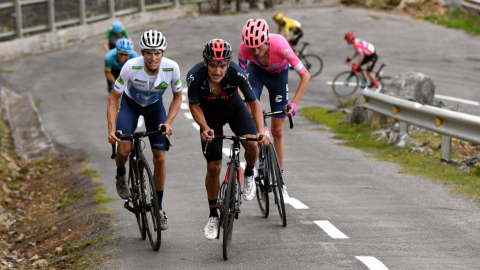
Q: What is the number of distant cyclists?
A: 4